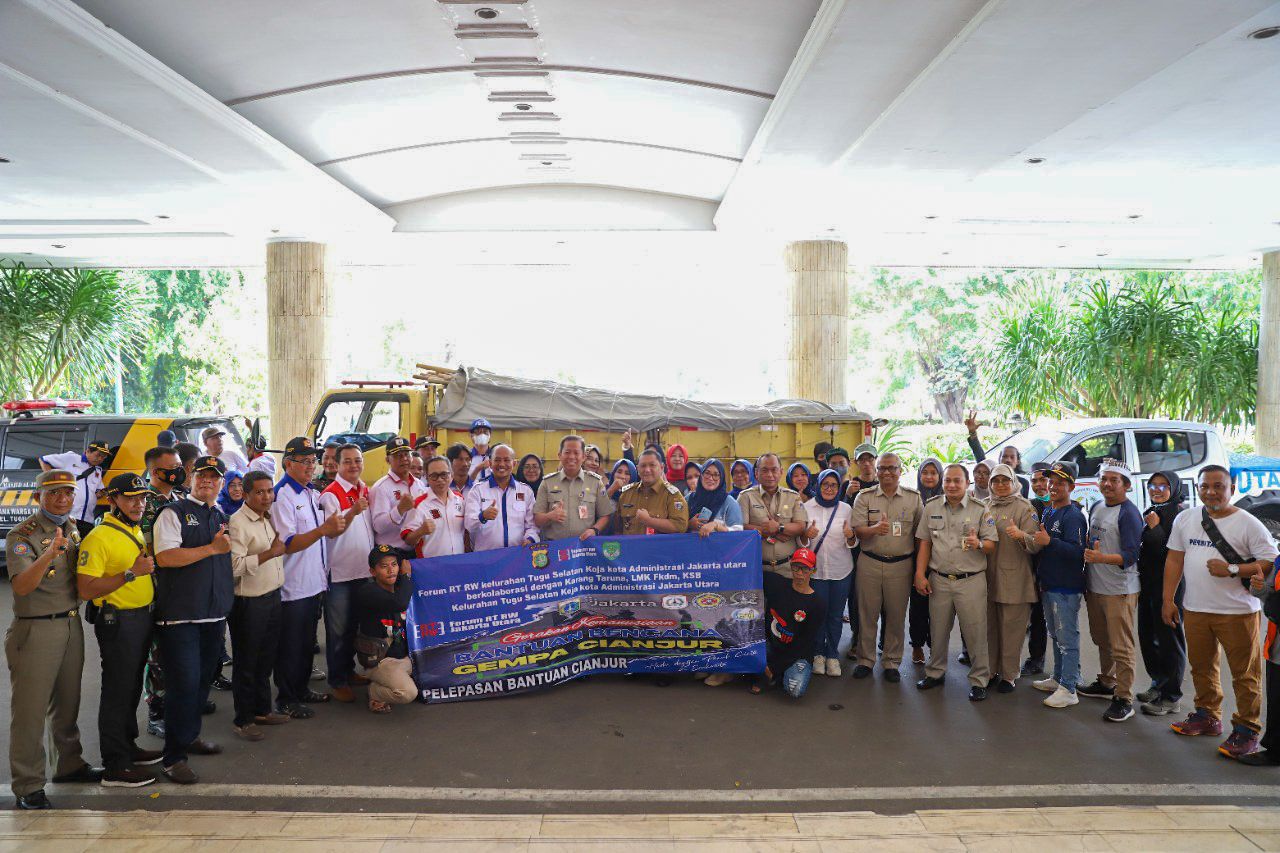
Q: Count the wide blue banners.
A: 1